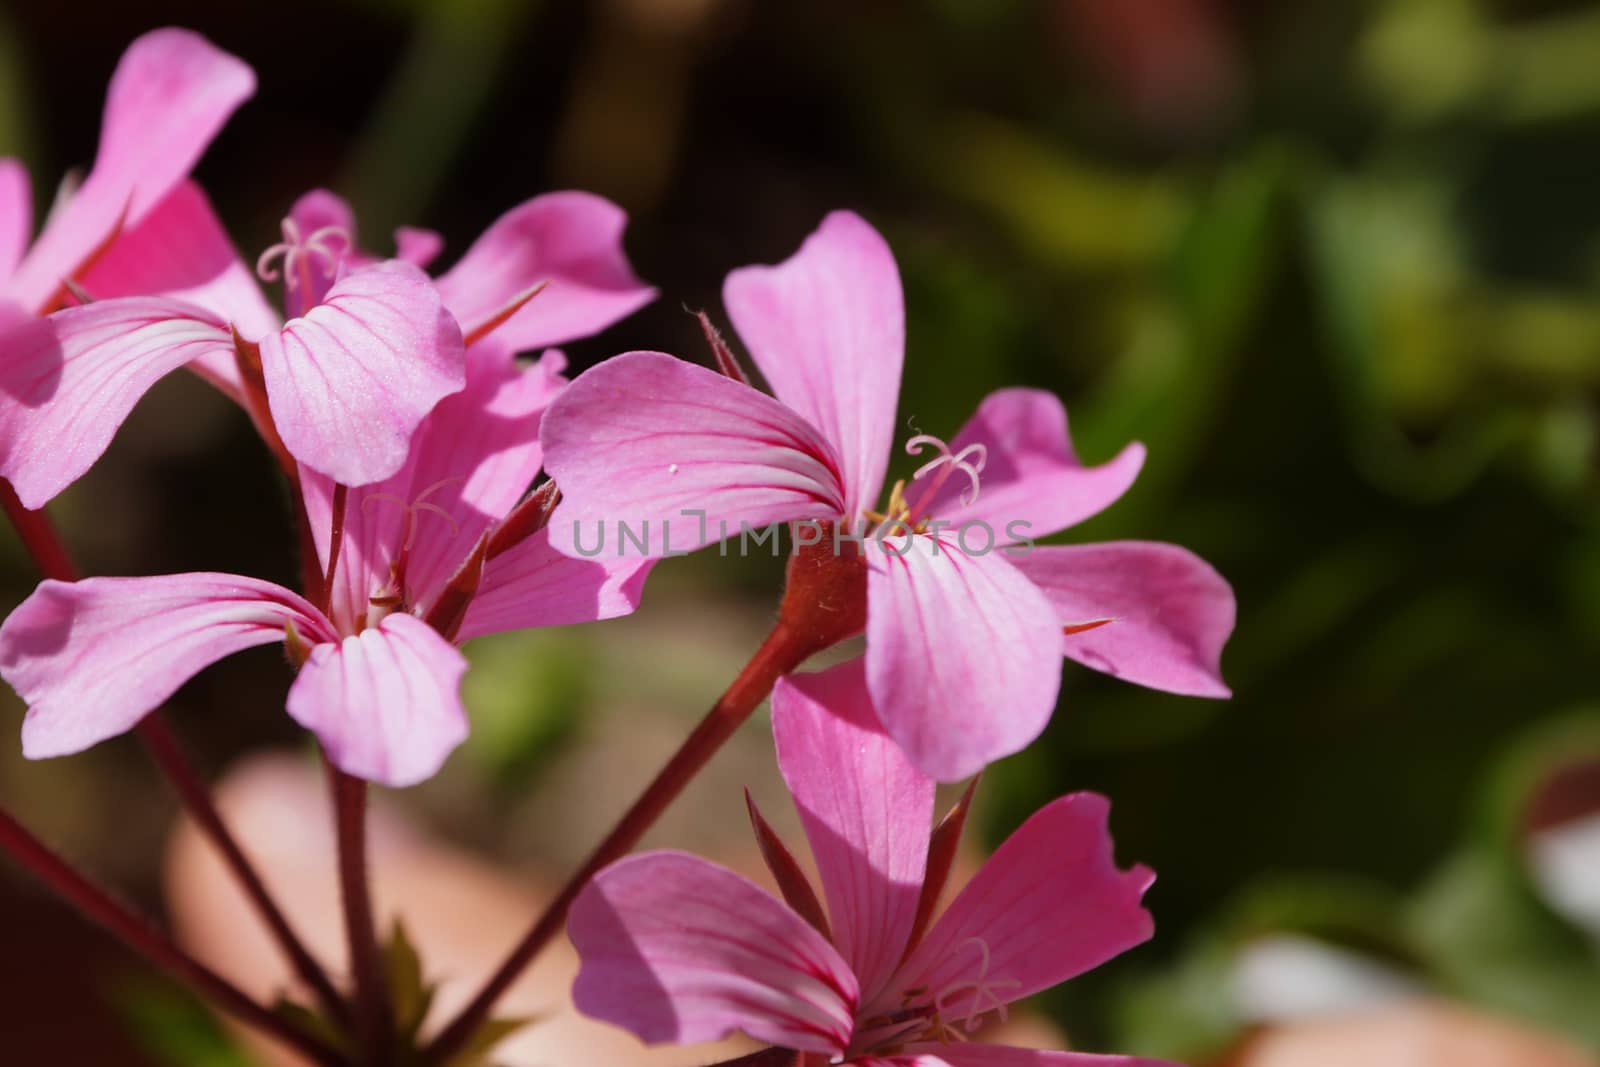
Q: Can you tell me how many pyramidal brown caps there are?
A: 0